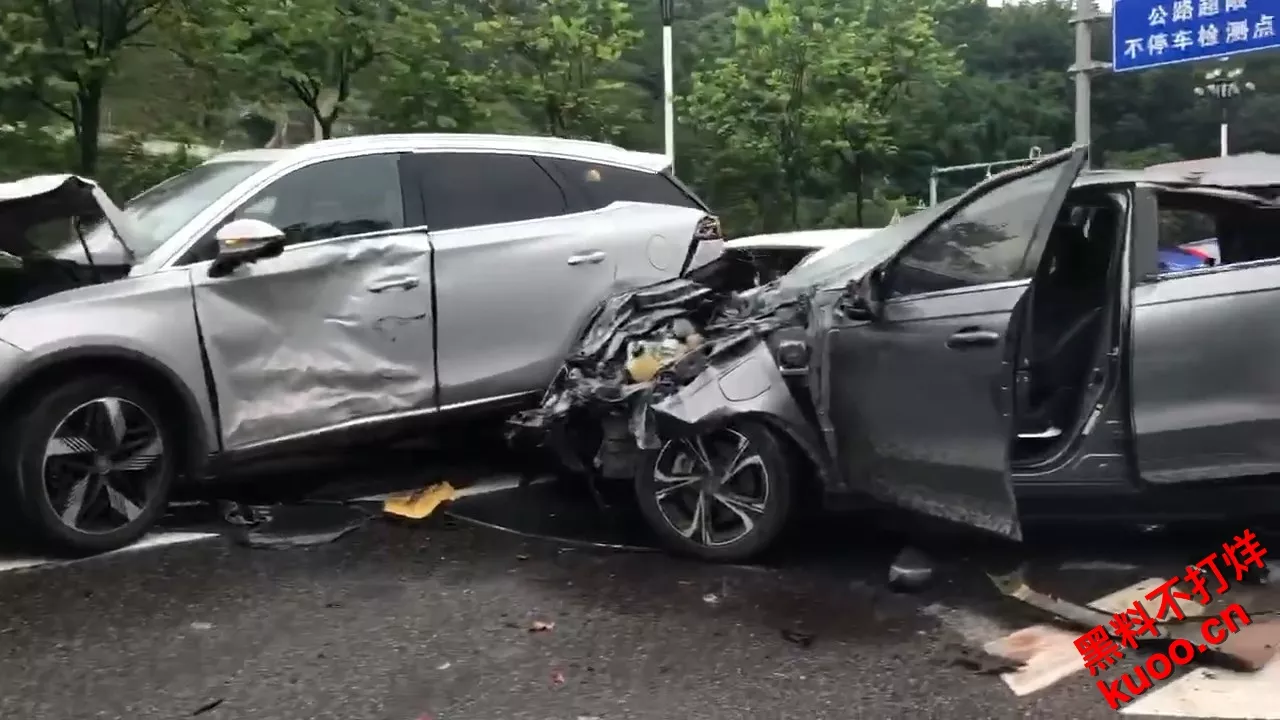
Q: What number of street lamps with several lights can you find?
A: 1